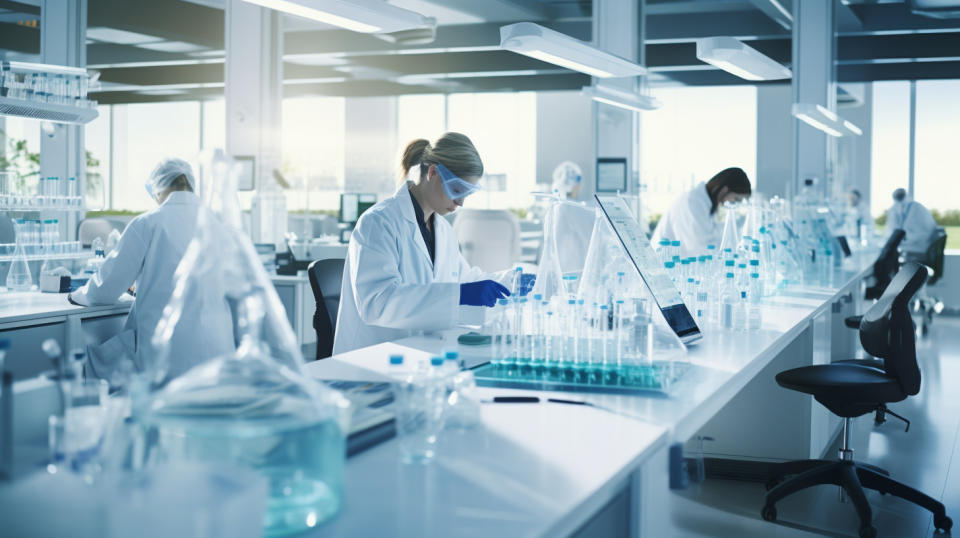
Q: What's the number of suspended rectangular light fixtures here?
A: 5